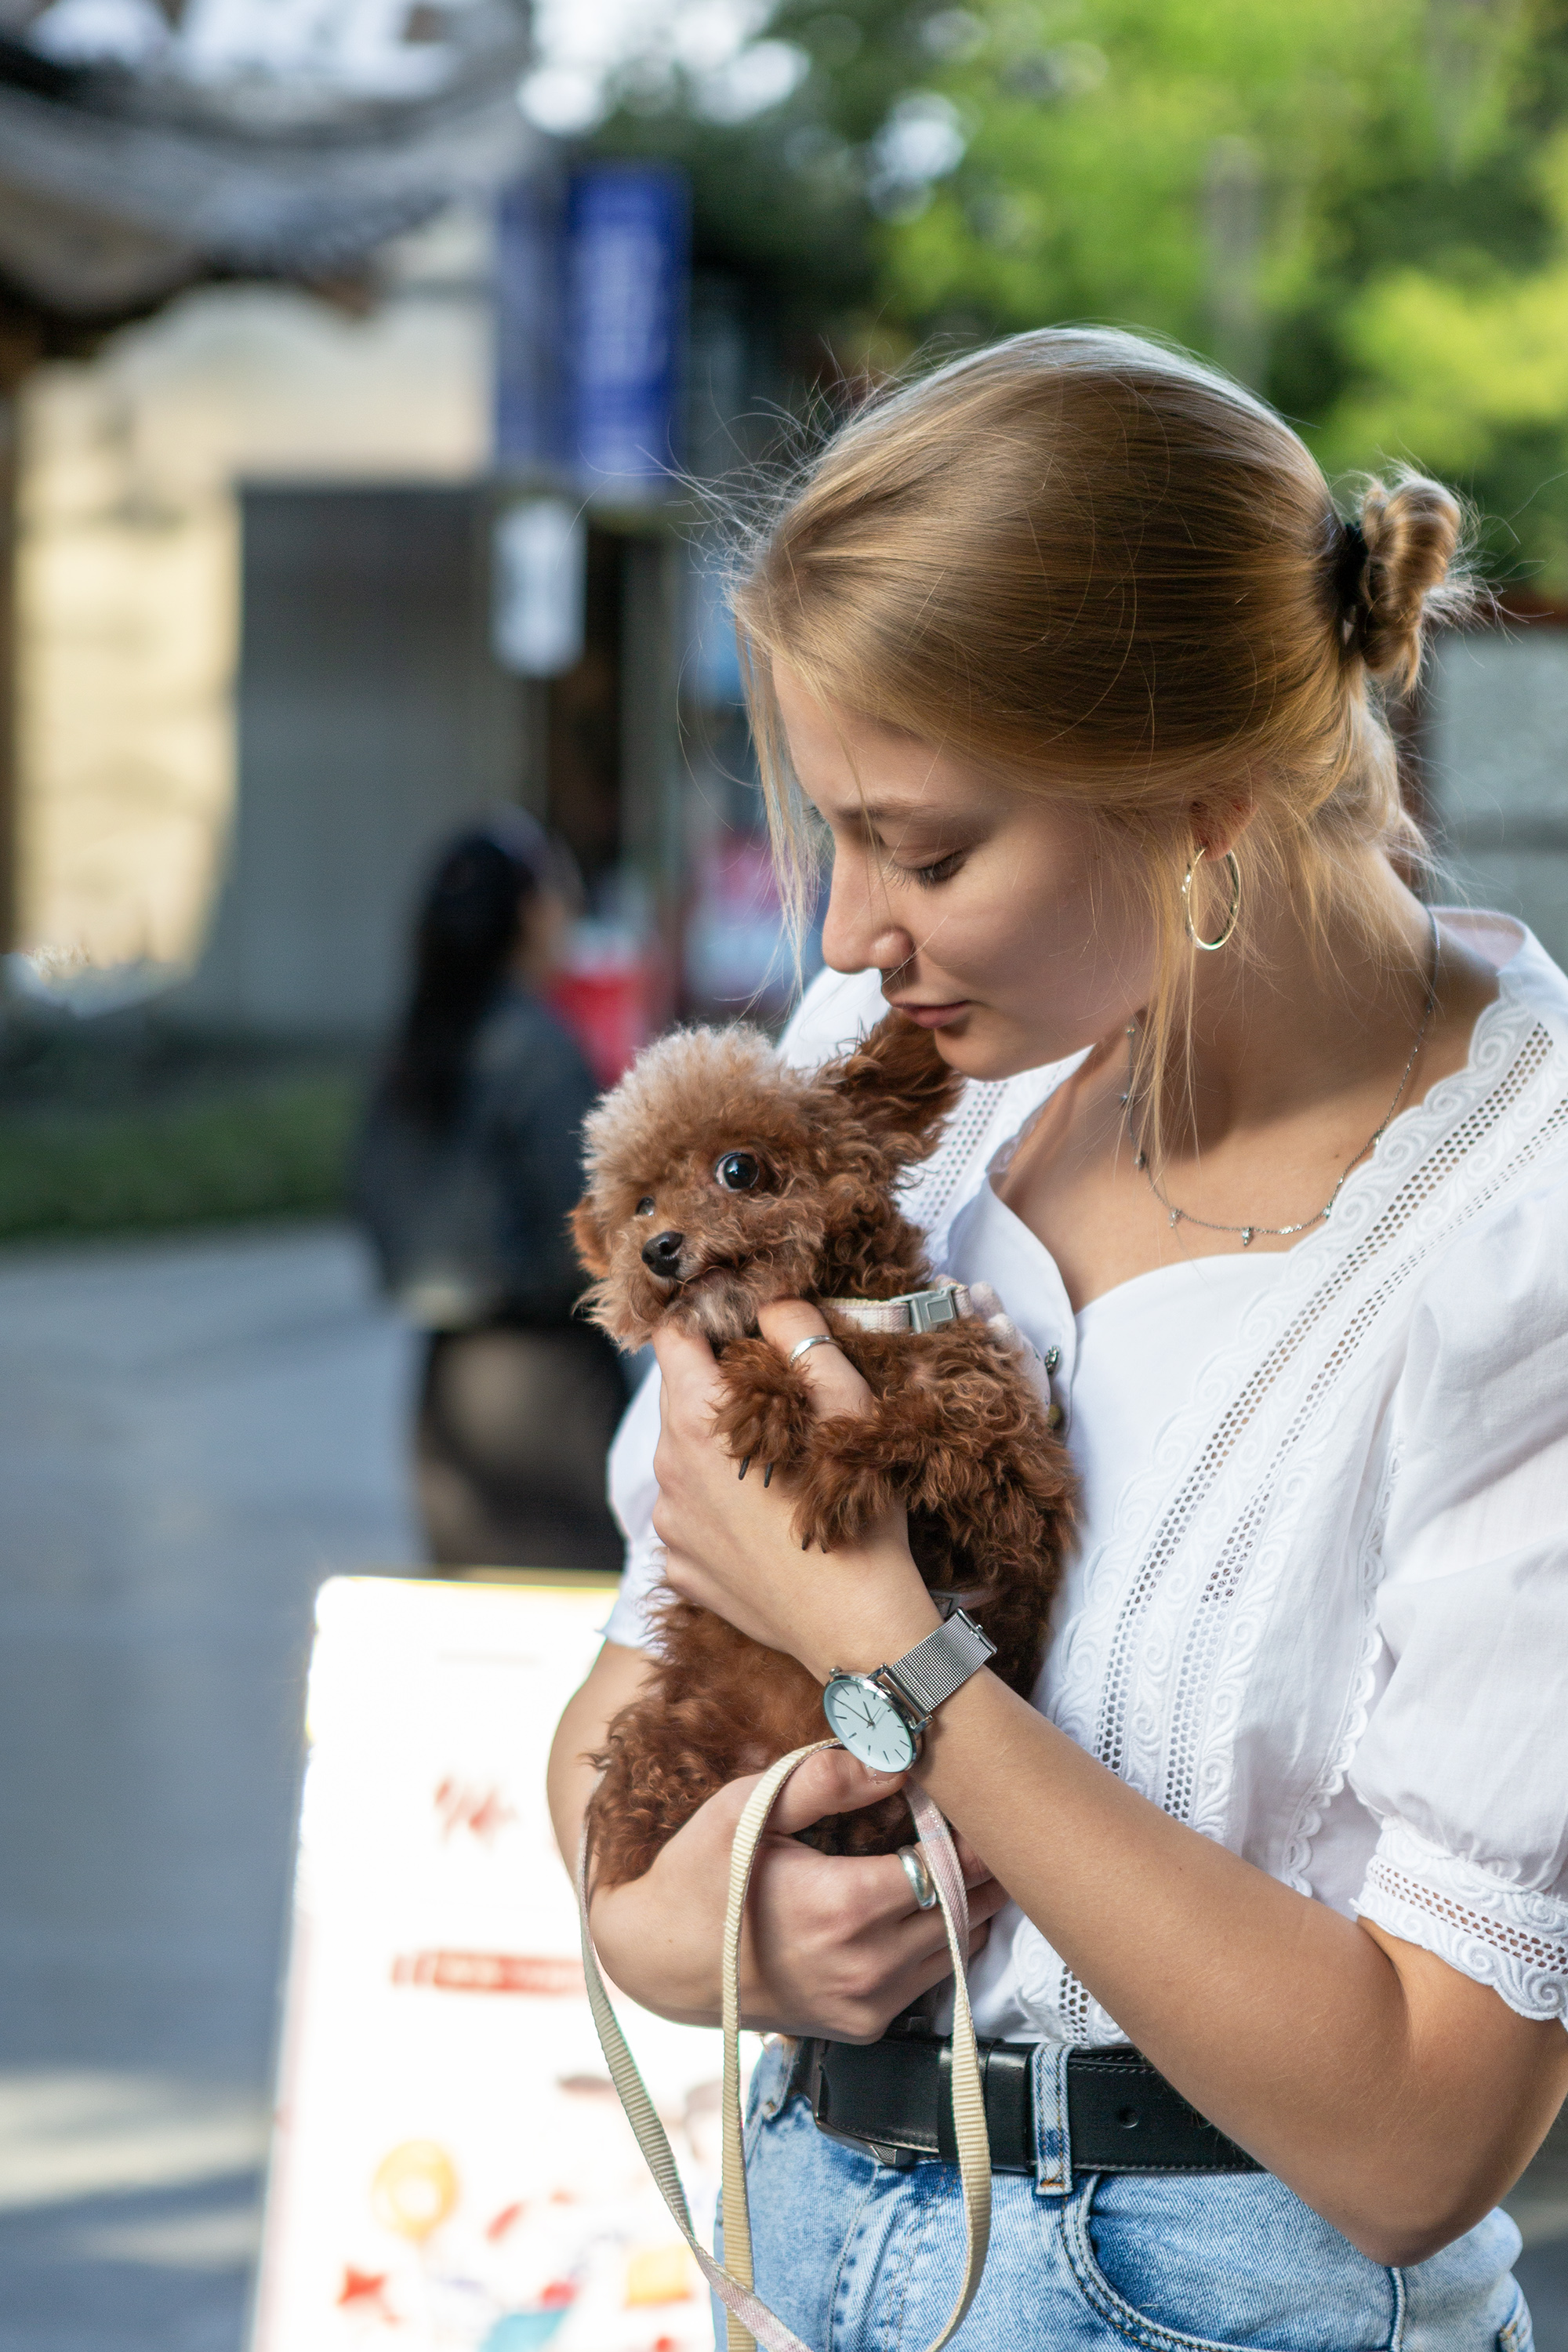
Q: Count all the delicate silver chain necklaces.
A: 1